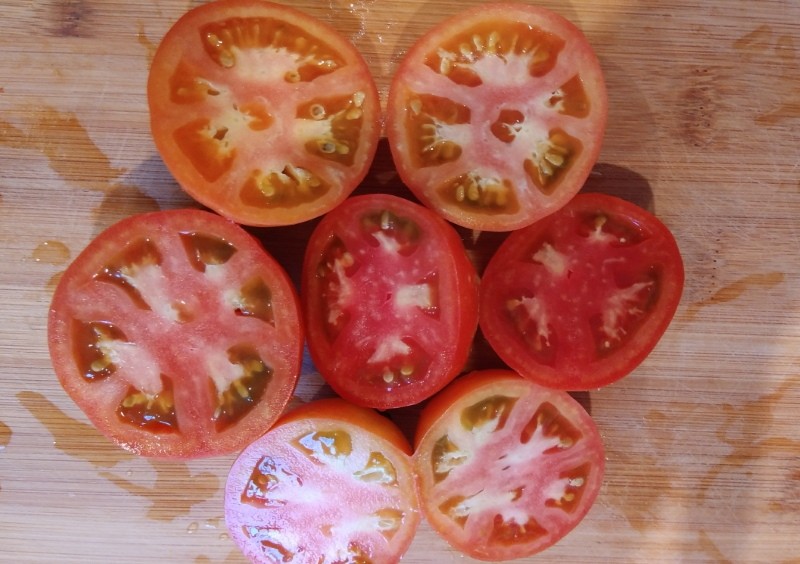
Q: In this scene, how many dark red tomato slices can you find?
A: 2